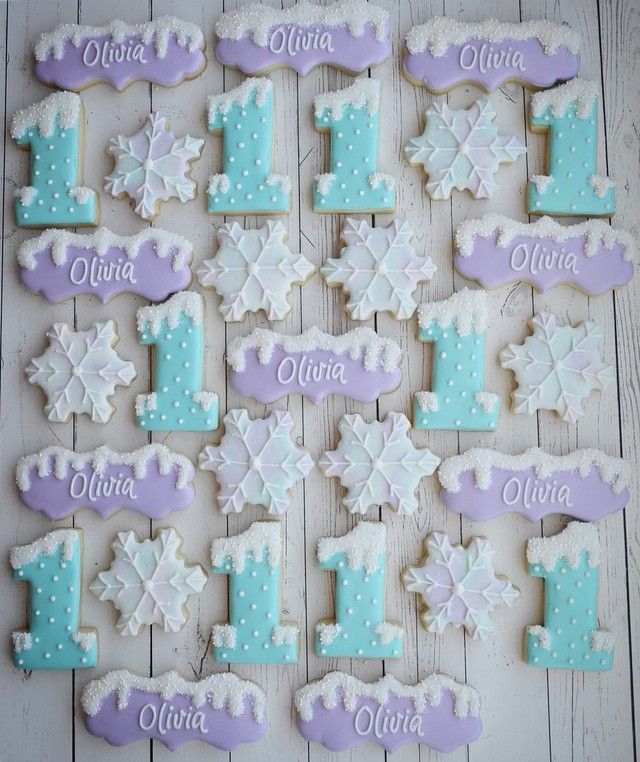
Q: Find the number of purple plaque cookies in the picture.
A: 10